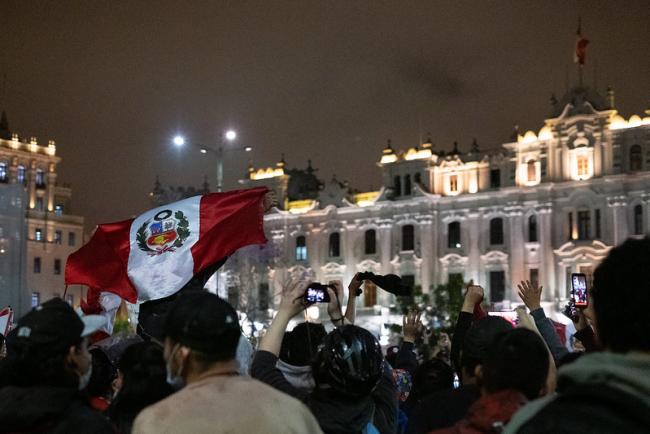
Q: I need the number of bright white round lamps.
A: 2